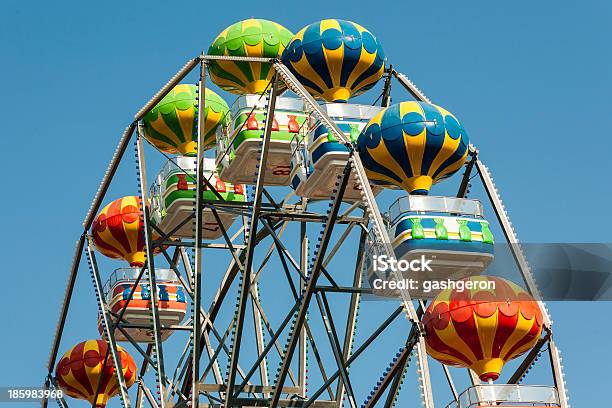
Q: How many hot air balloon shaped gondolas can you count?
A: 7